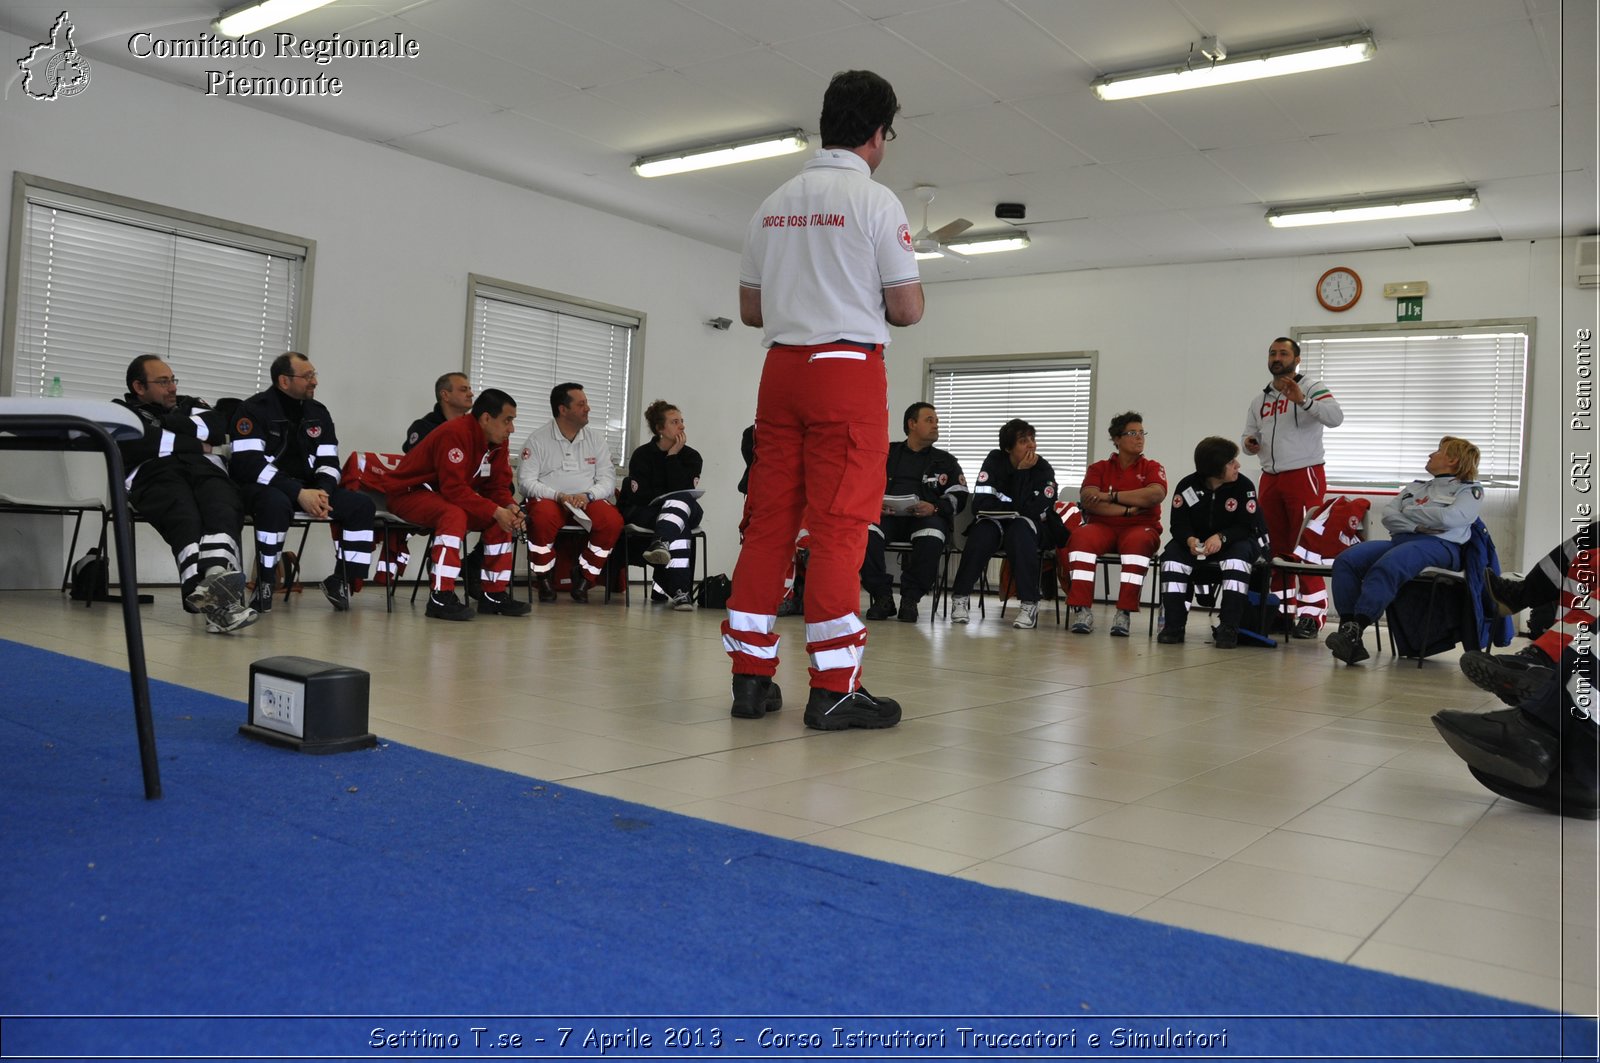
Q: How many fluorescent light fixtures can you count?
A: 5